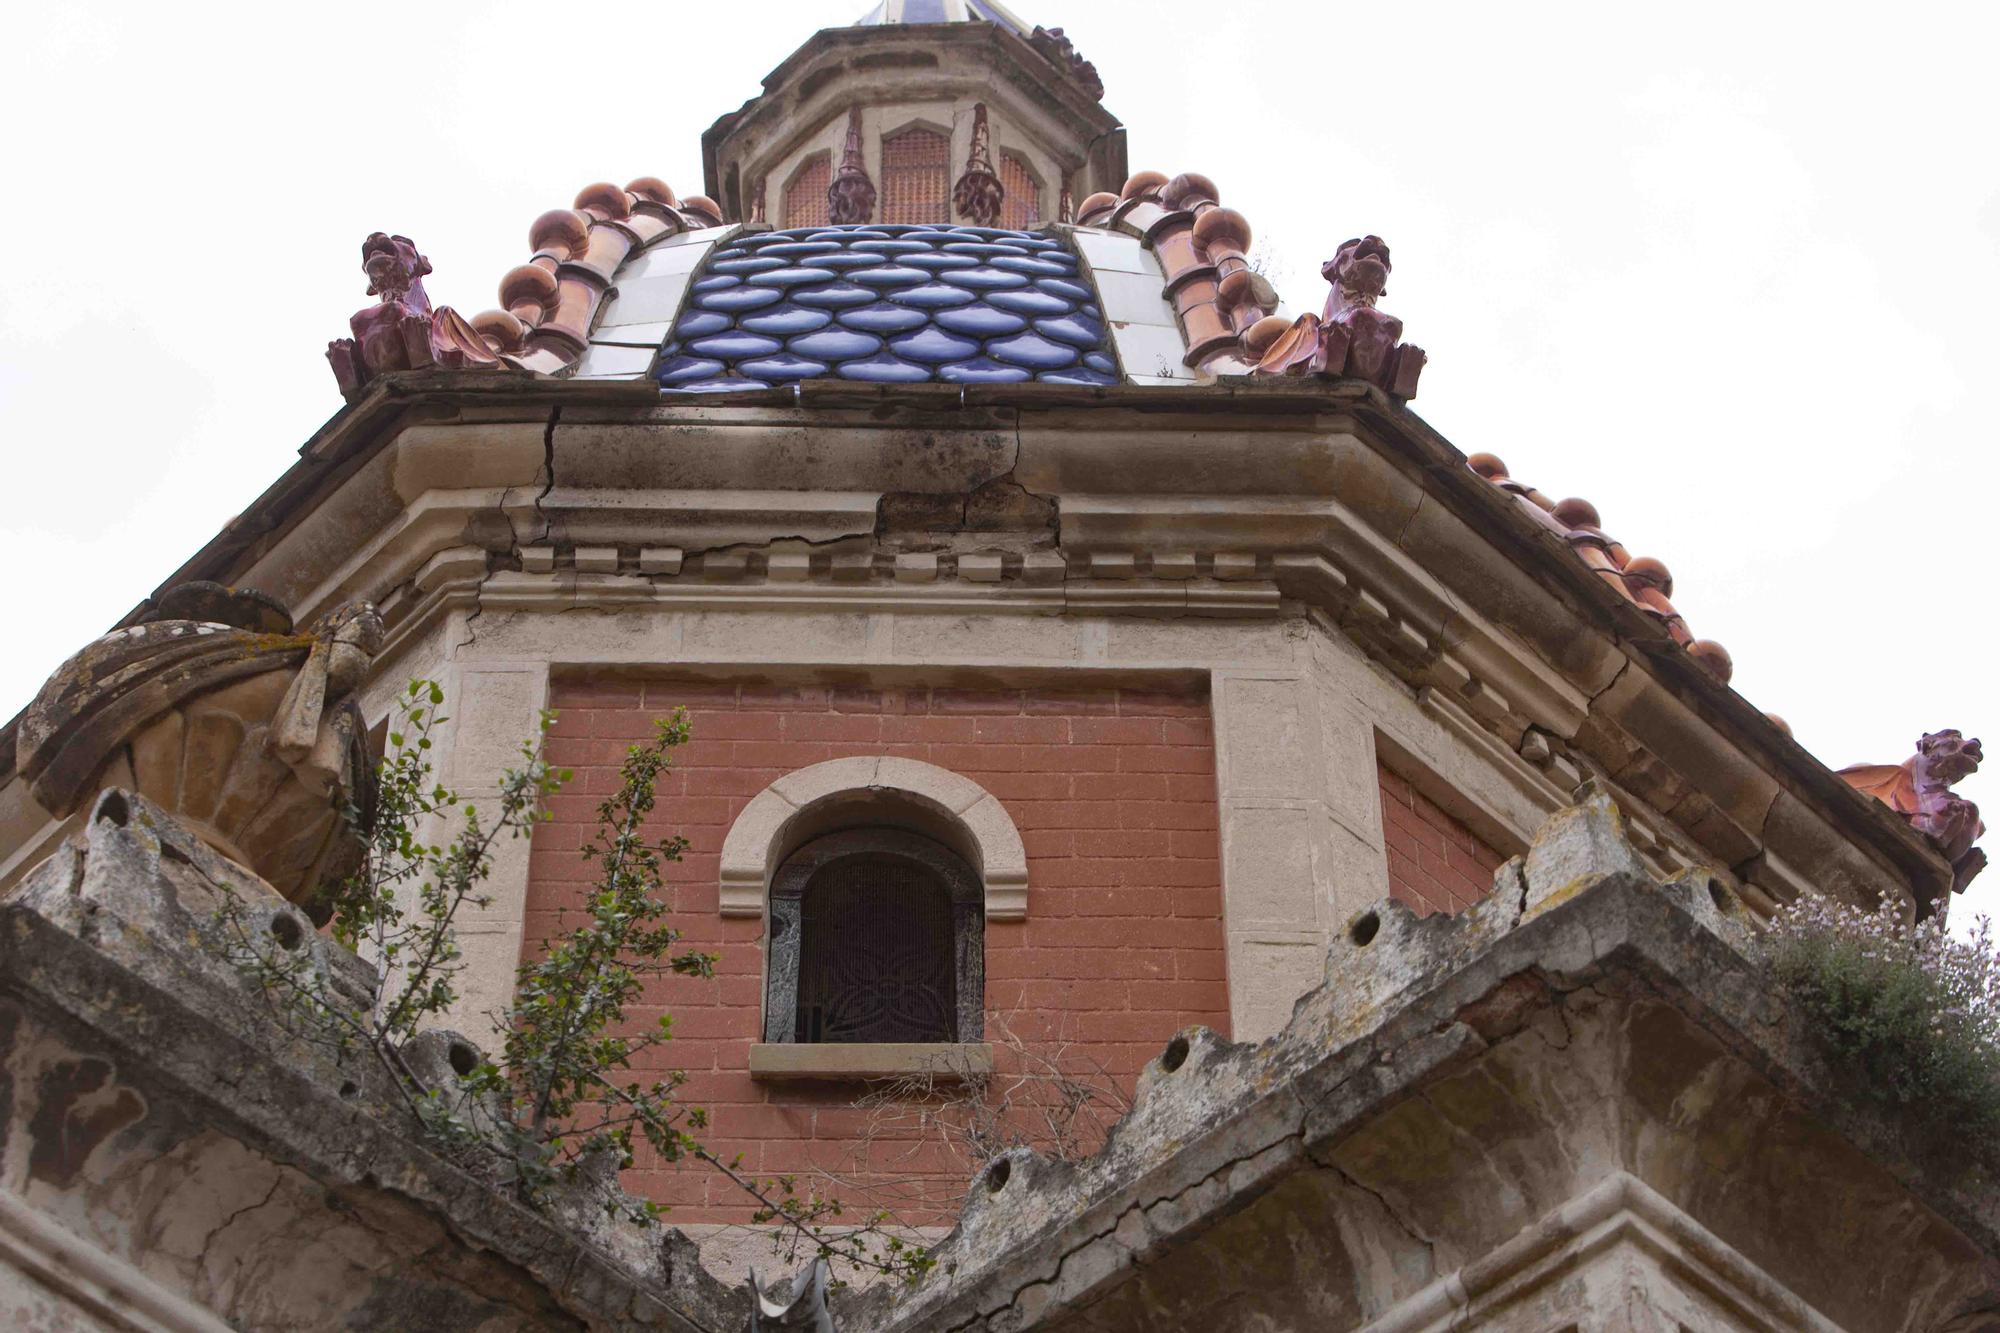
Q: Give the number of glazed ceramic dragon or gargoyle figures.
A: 3